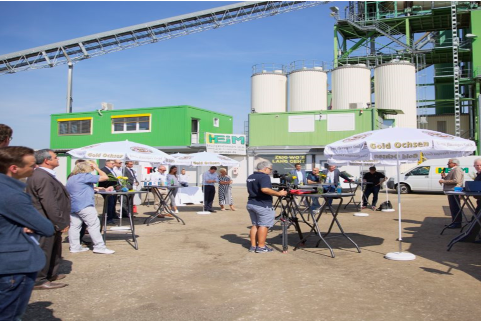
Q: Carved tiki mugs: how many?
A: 0